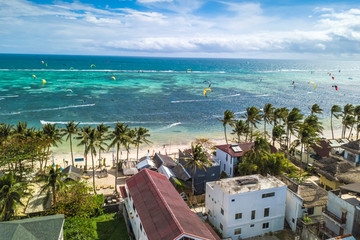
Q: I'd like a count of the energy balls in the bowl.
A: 0